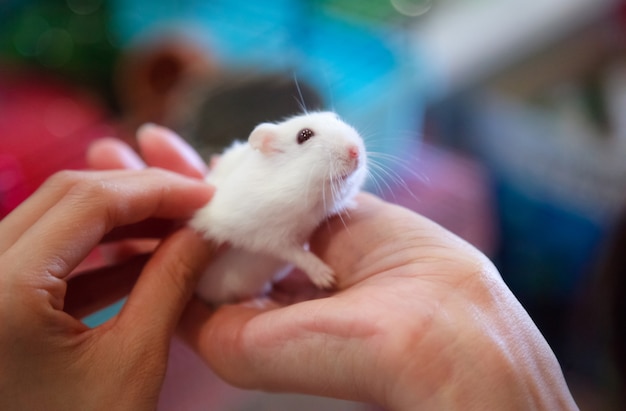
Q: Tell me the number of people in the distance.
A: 0